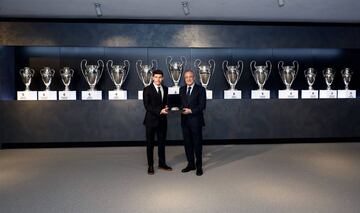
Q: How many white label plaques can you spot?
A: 14